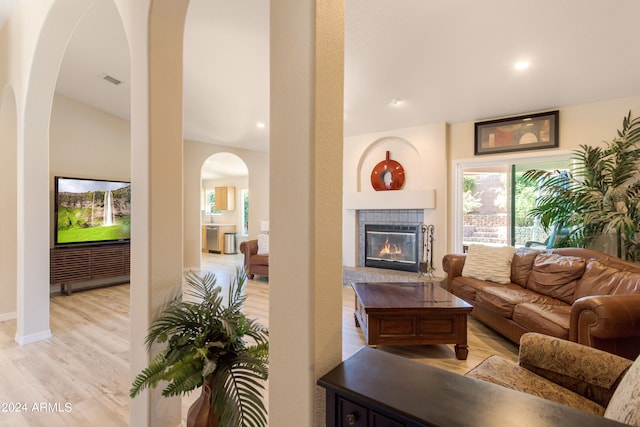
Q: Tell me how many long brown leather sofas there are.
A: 1